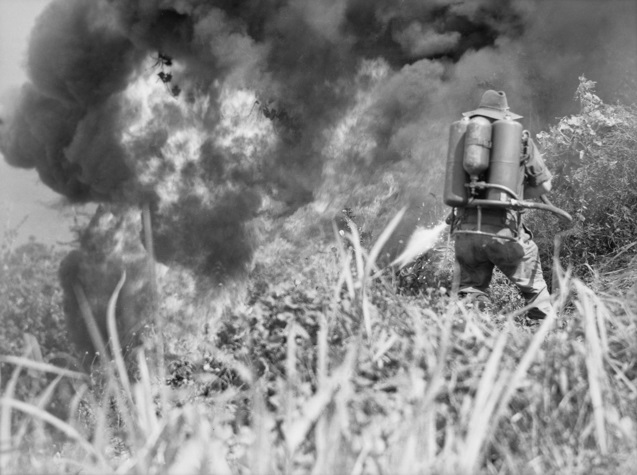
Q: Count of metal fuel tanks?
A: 3